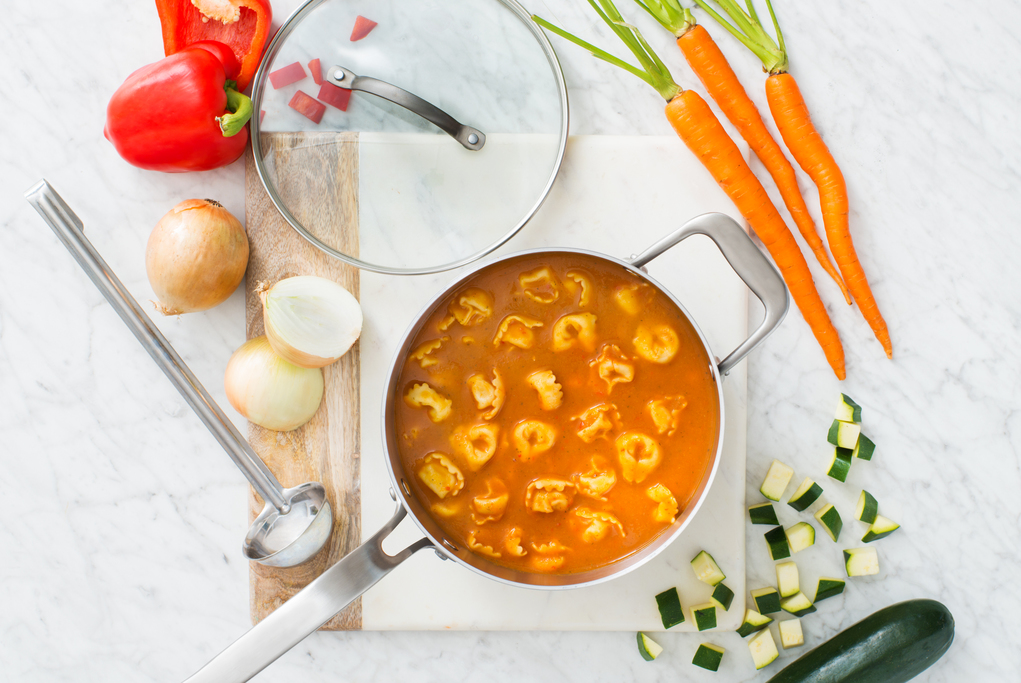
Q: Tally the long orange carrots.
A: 3